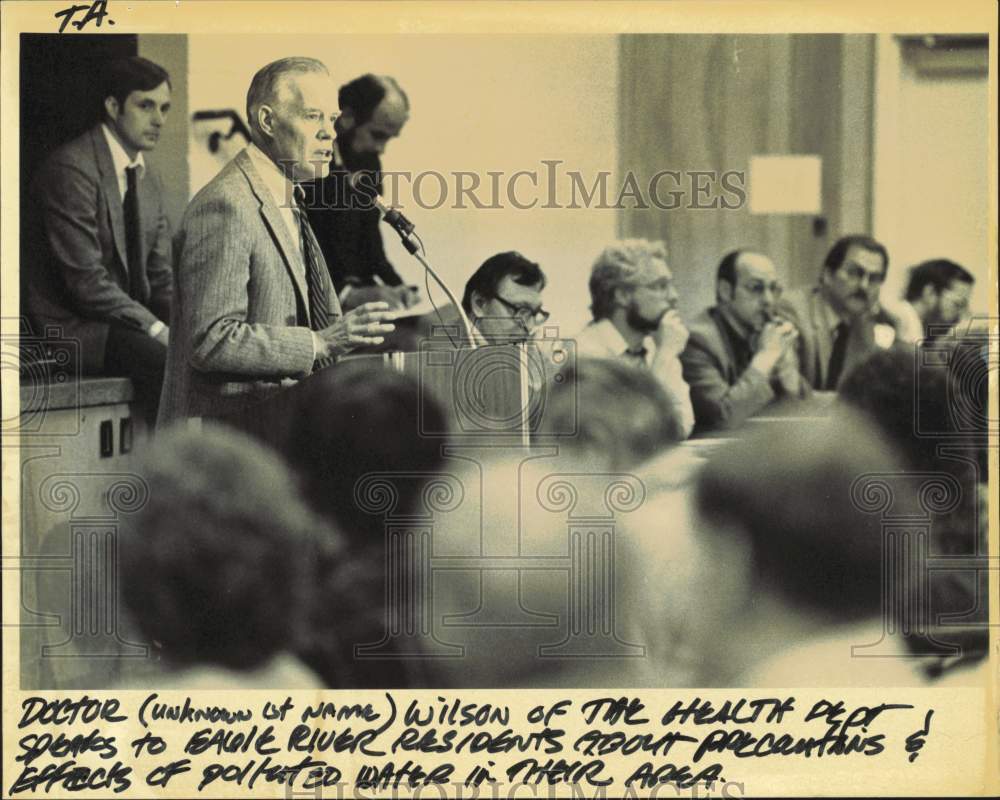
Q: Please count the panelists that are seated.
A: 5